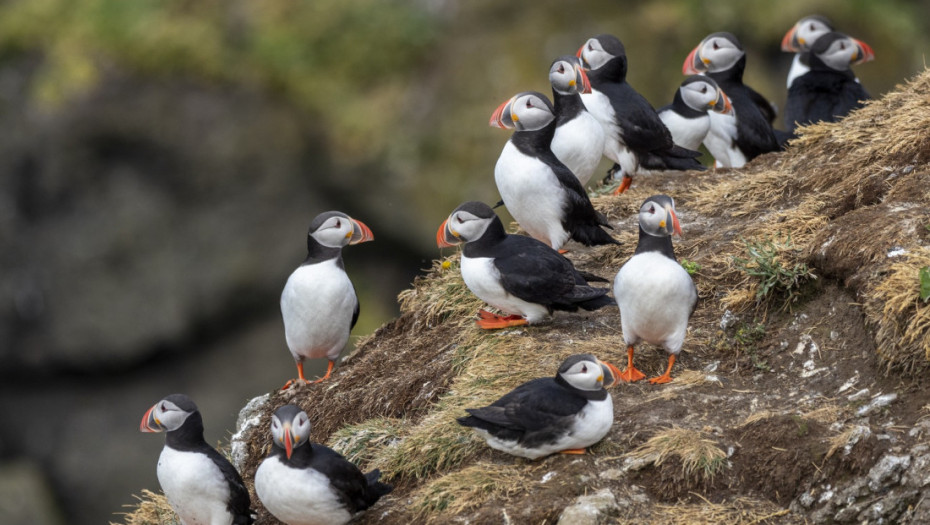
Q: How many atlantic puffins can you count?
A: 13